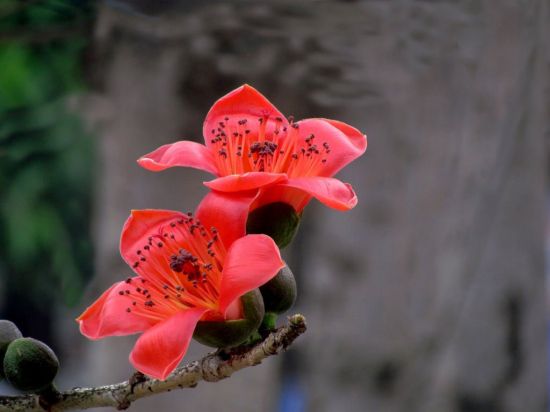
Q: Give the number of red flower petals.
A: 10